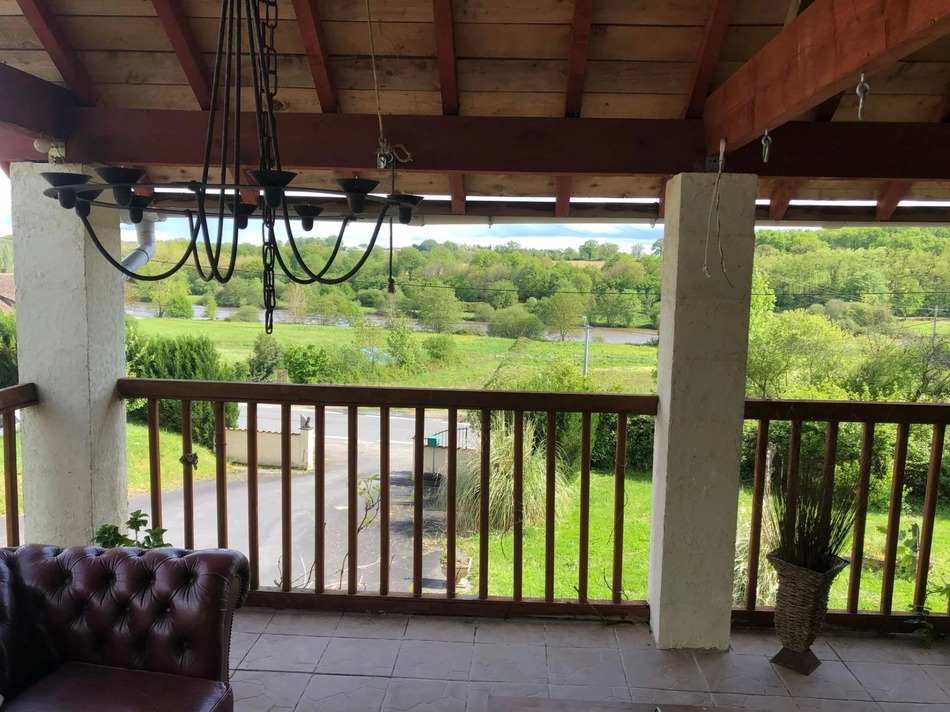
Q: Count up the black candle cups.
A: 9